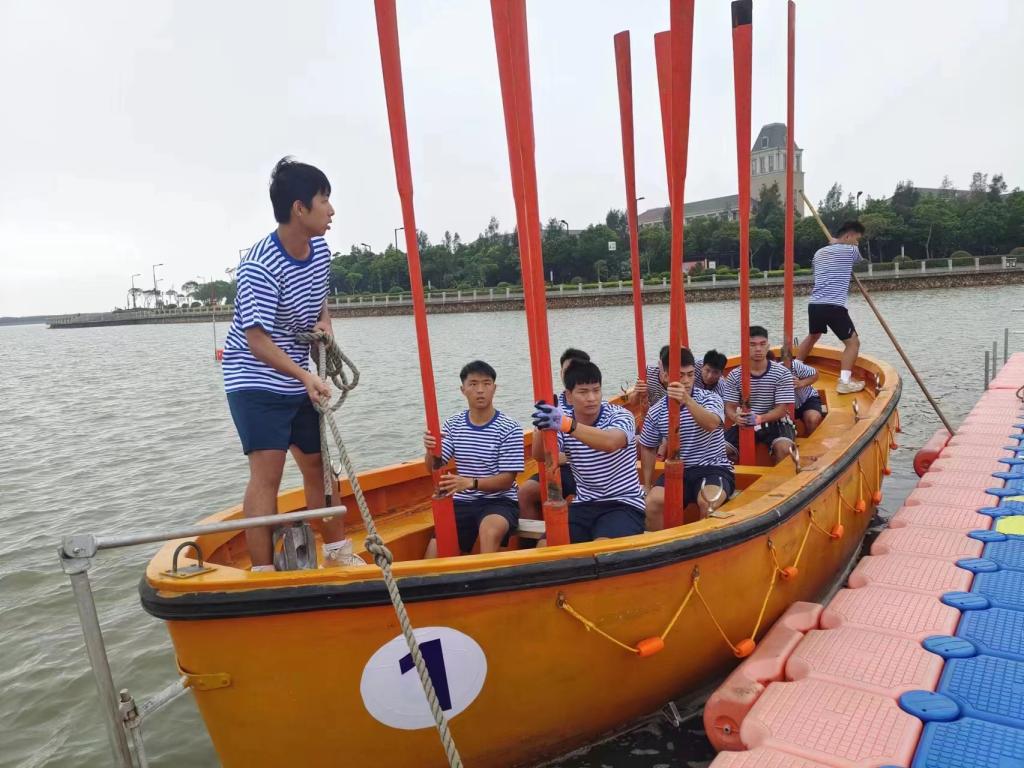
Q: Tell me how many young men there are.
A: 10